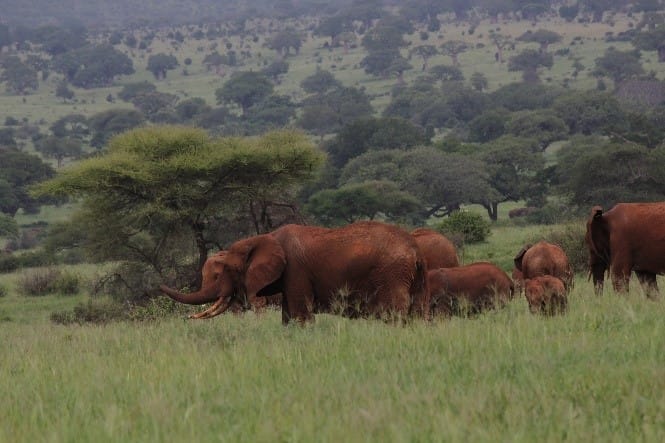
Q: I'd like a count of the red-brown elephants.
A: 6